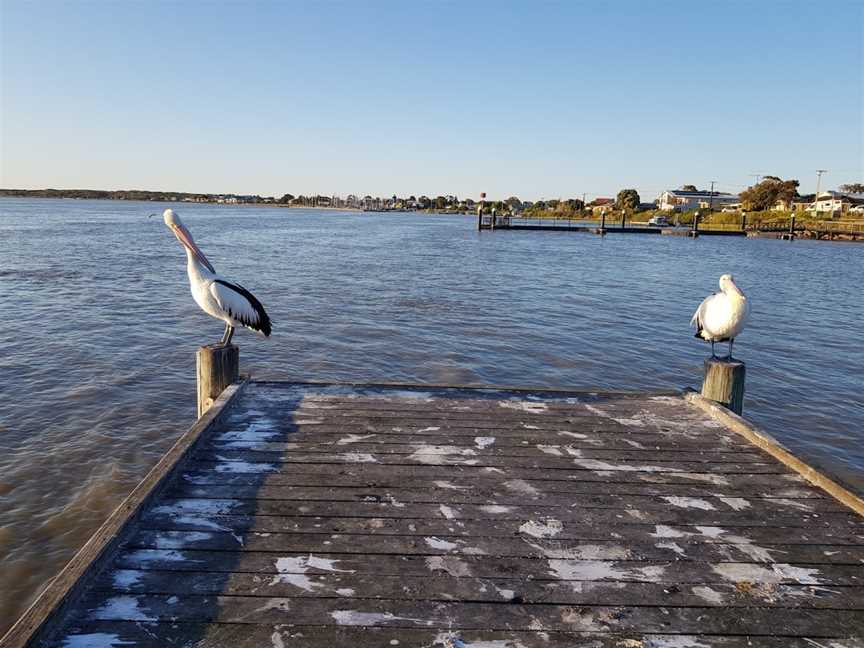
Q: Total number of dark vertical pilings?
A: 7